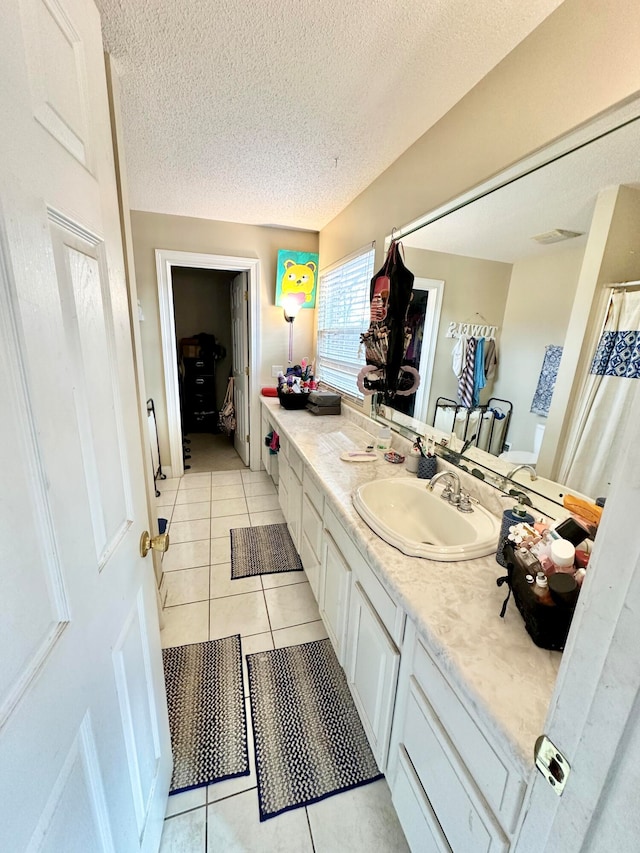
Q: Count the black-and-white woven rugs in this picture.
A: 3